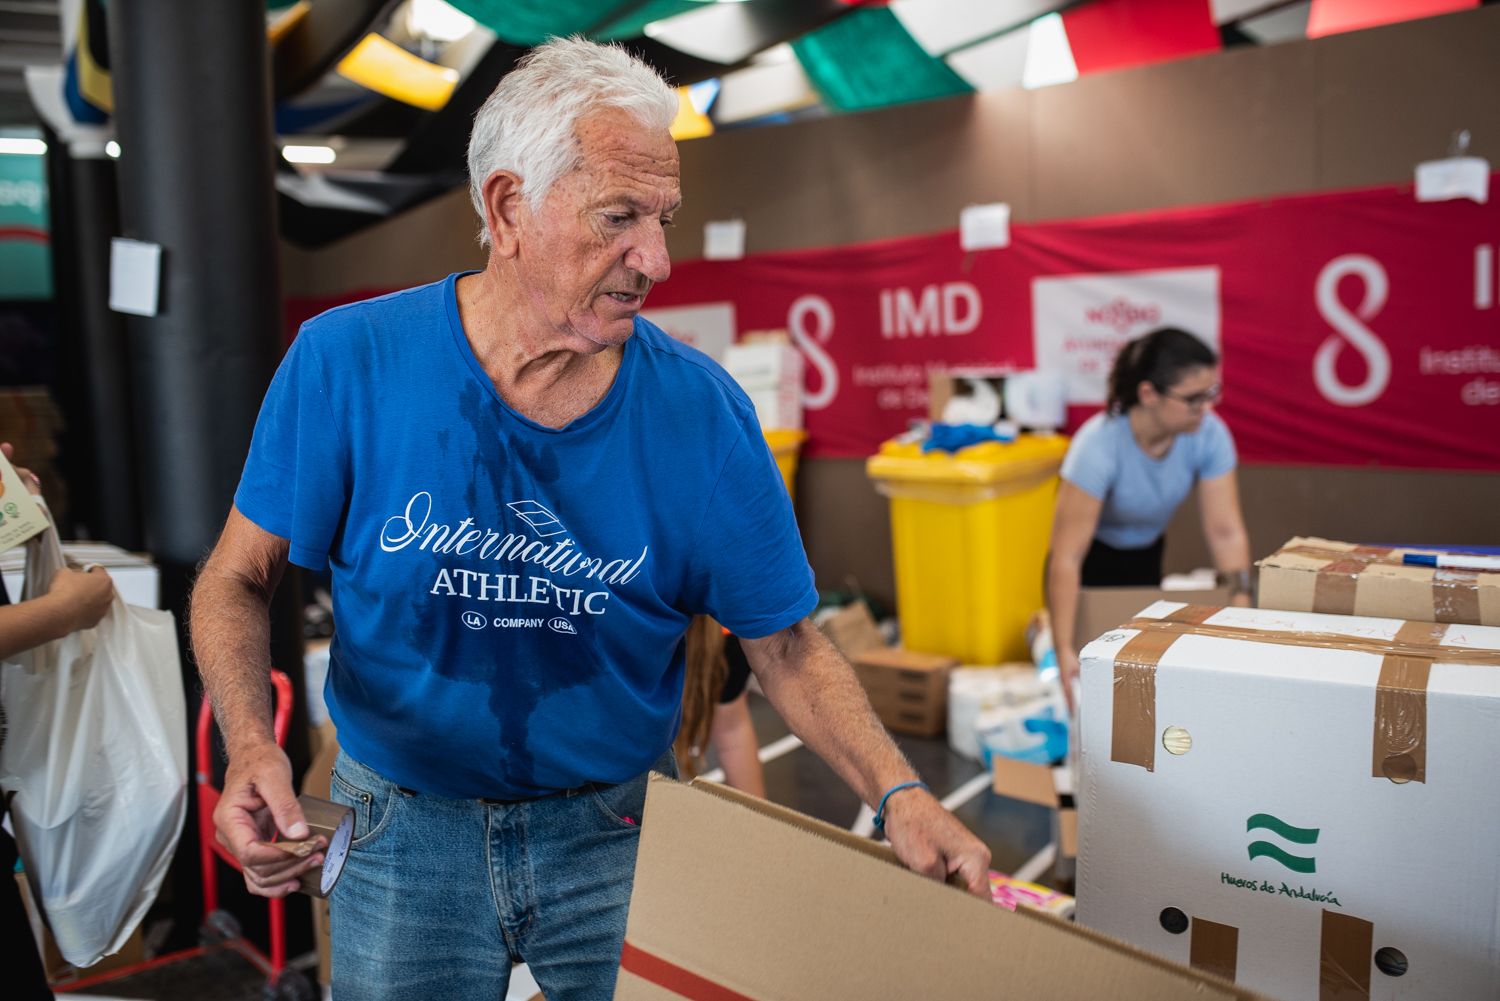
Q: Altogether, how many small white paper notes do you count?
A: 4